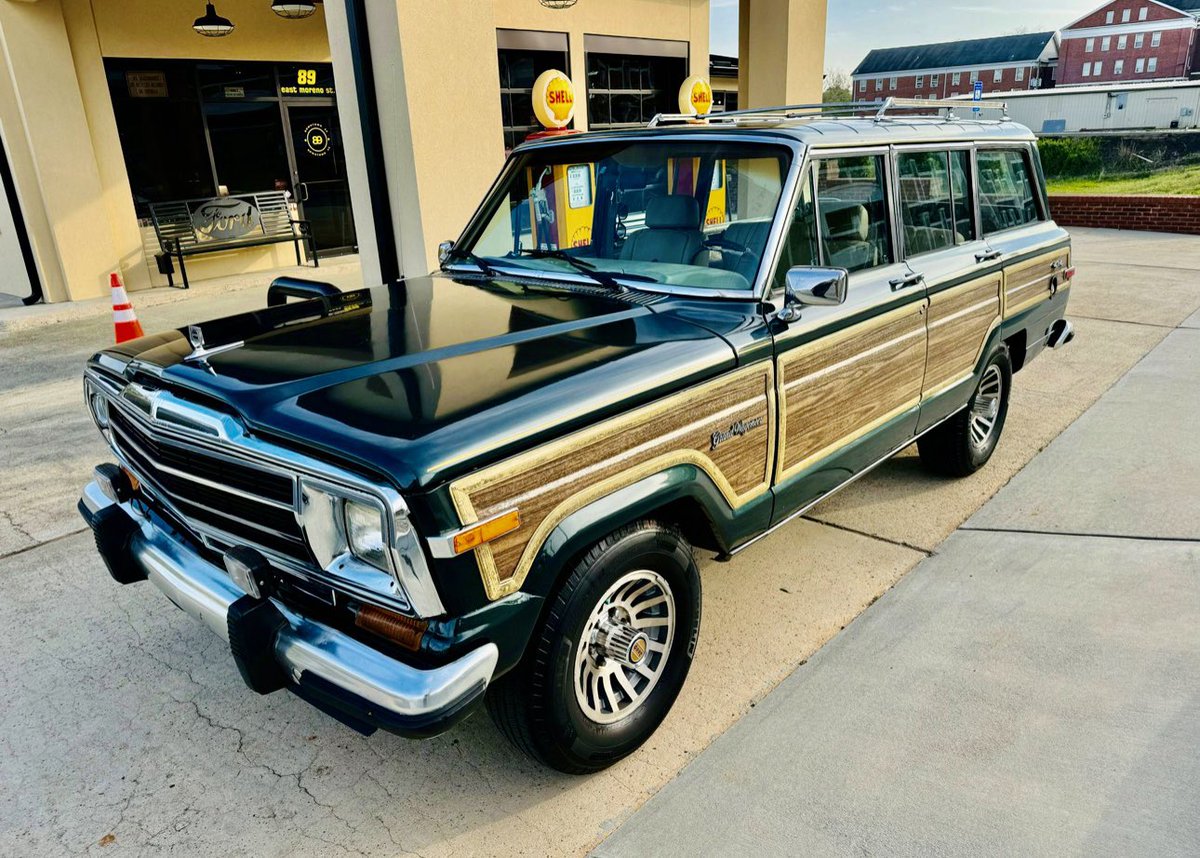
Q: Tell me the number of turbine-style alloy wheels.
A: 2